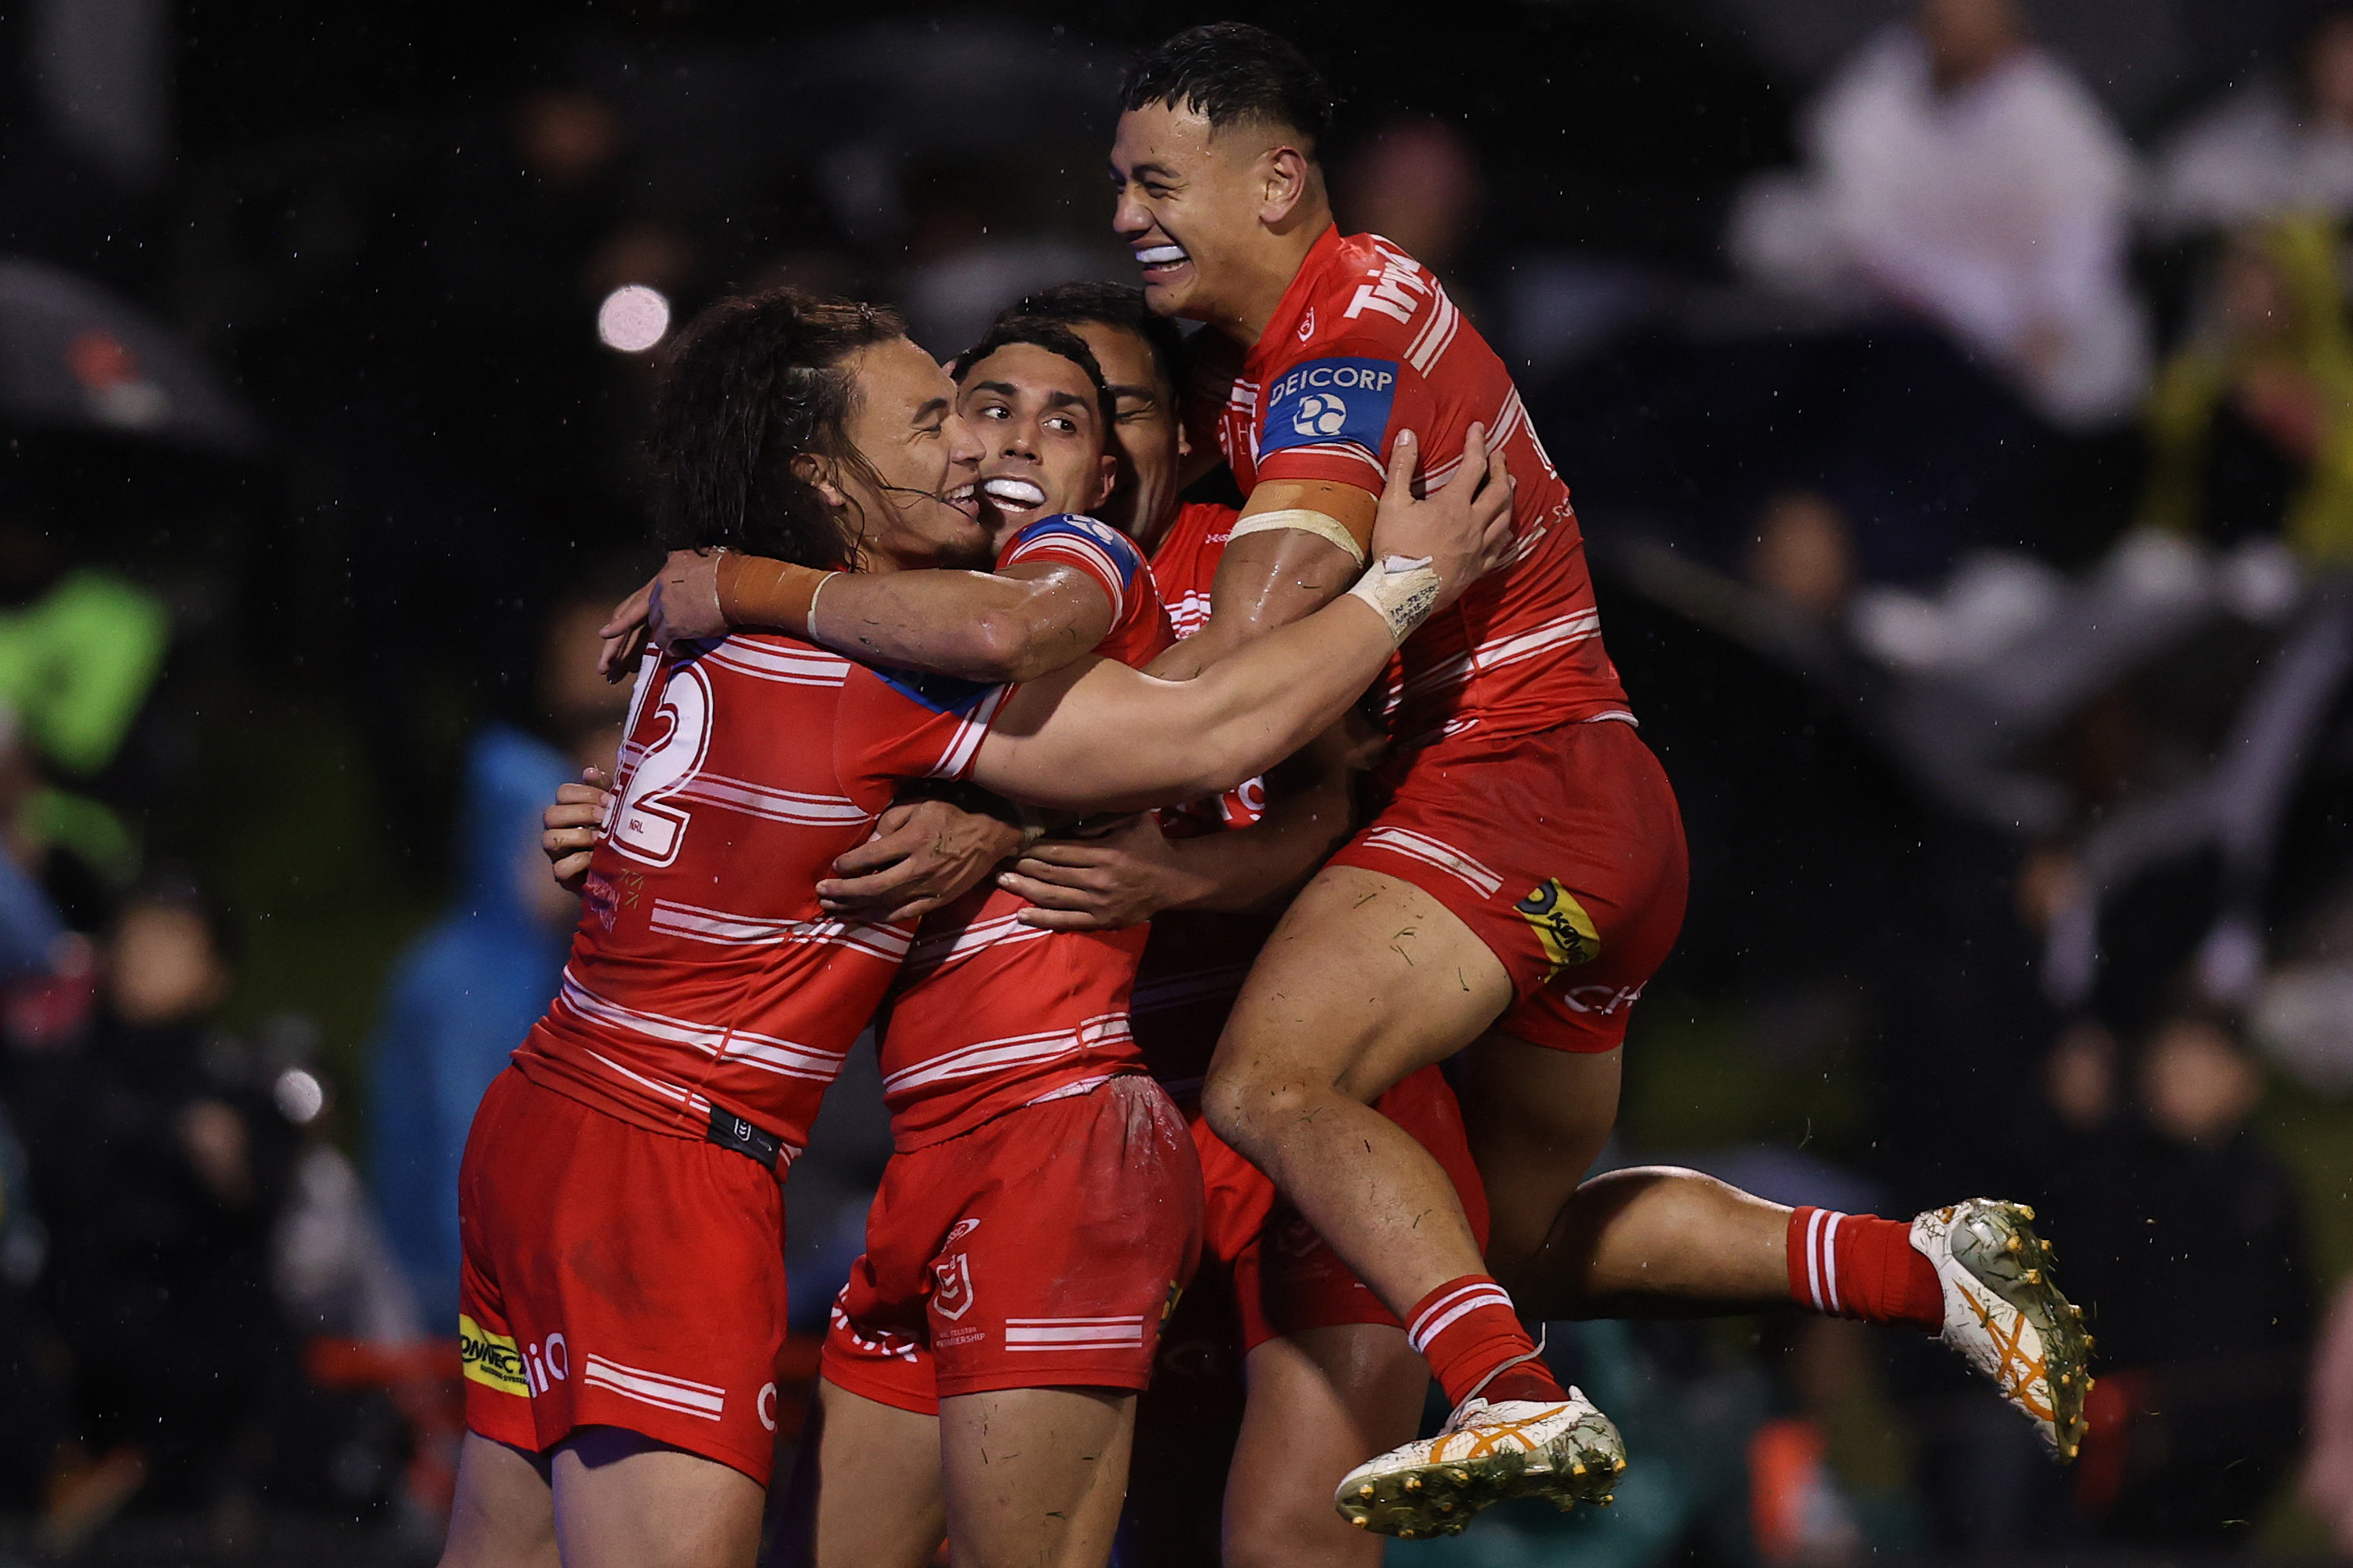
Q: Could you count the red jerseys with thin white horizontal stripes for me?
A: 4